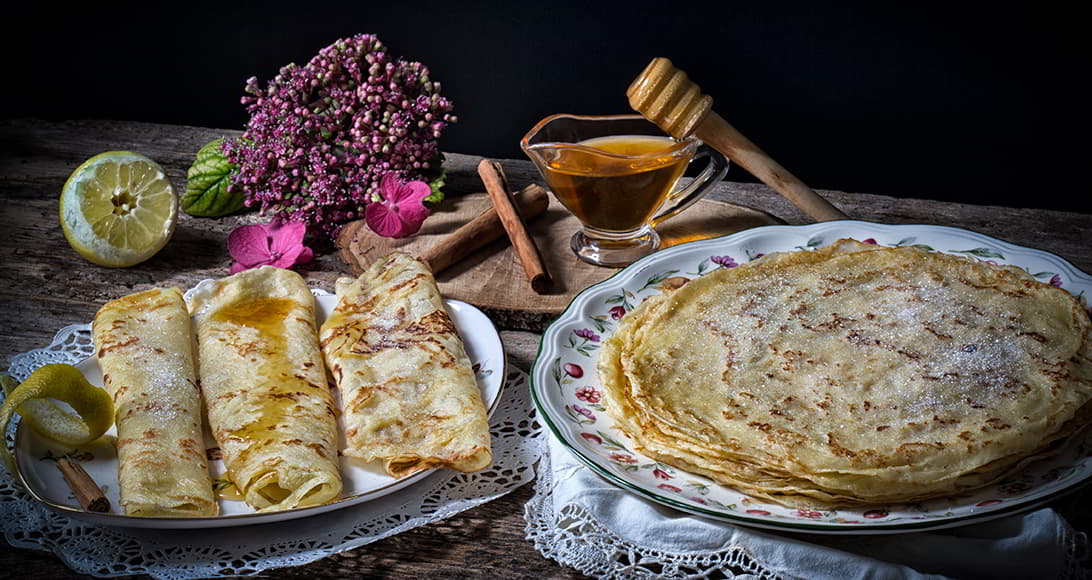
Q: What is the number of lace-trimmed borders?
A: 2